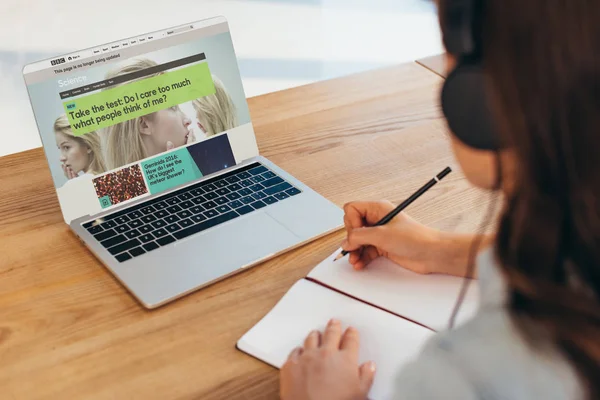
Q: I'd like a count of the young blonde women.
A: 3